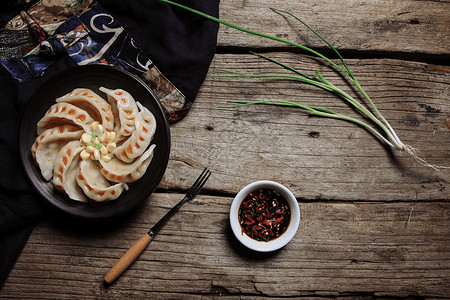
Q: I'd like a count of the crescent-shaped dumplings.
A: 8